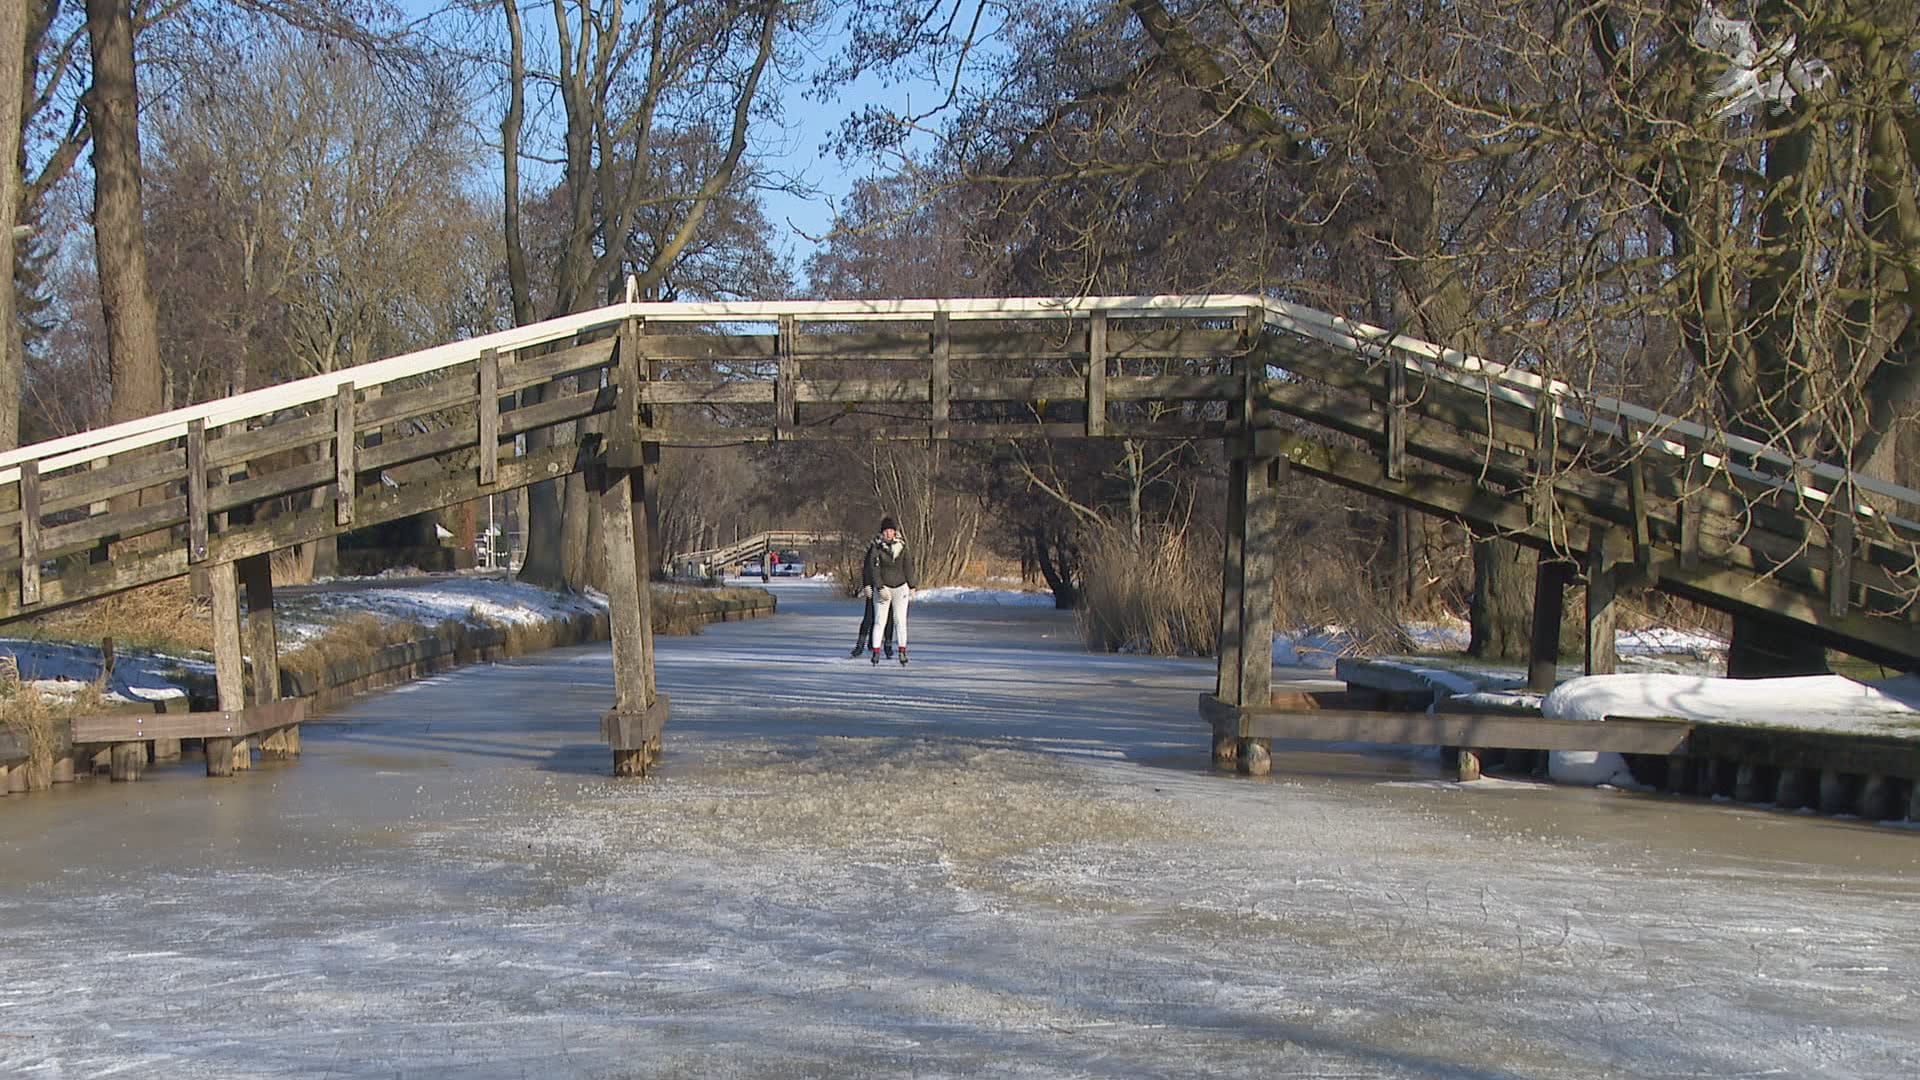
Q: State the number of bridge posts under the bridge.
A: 8